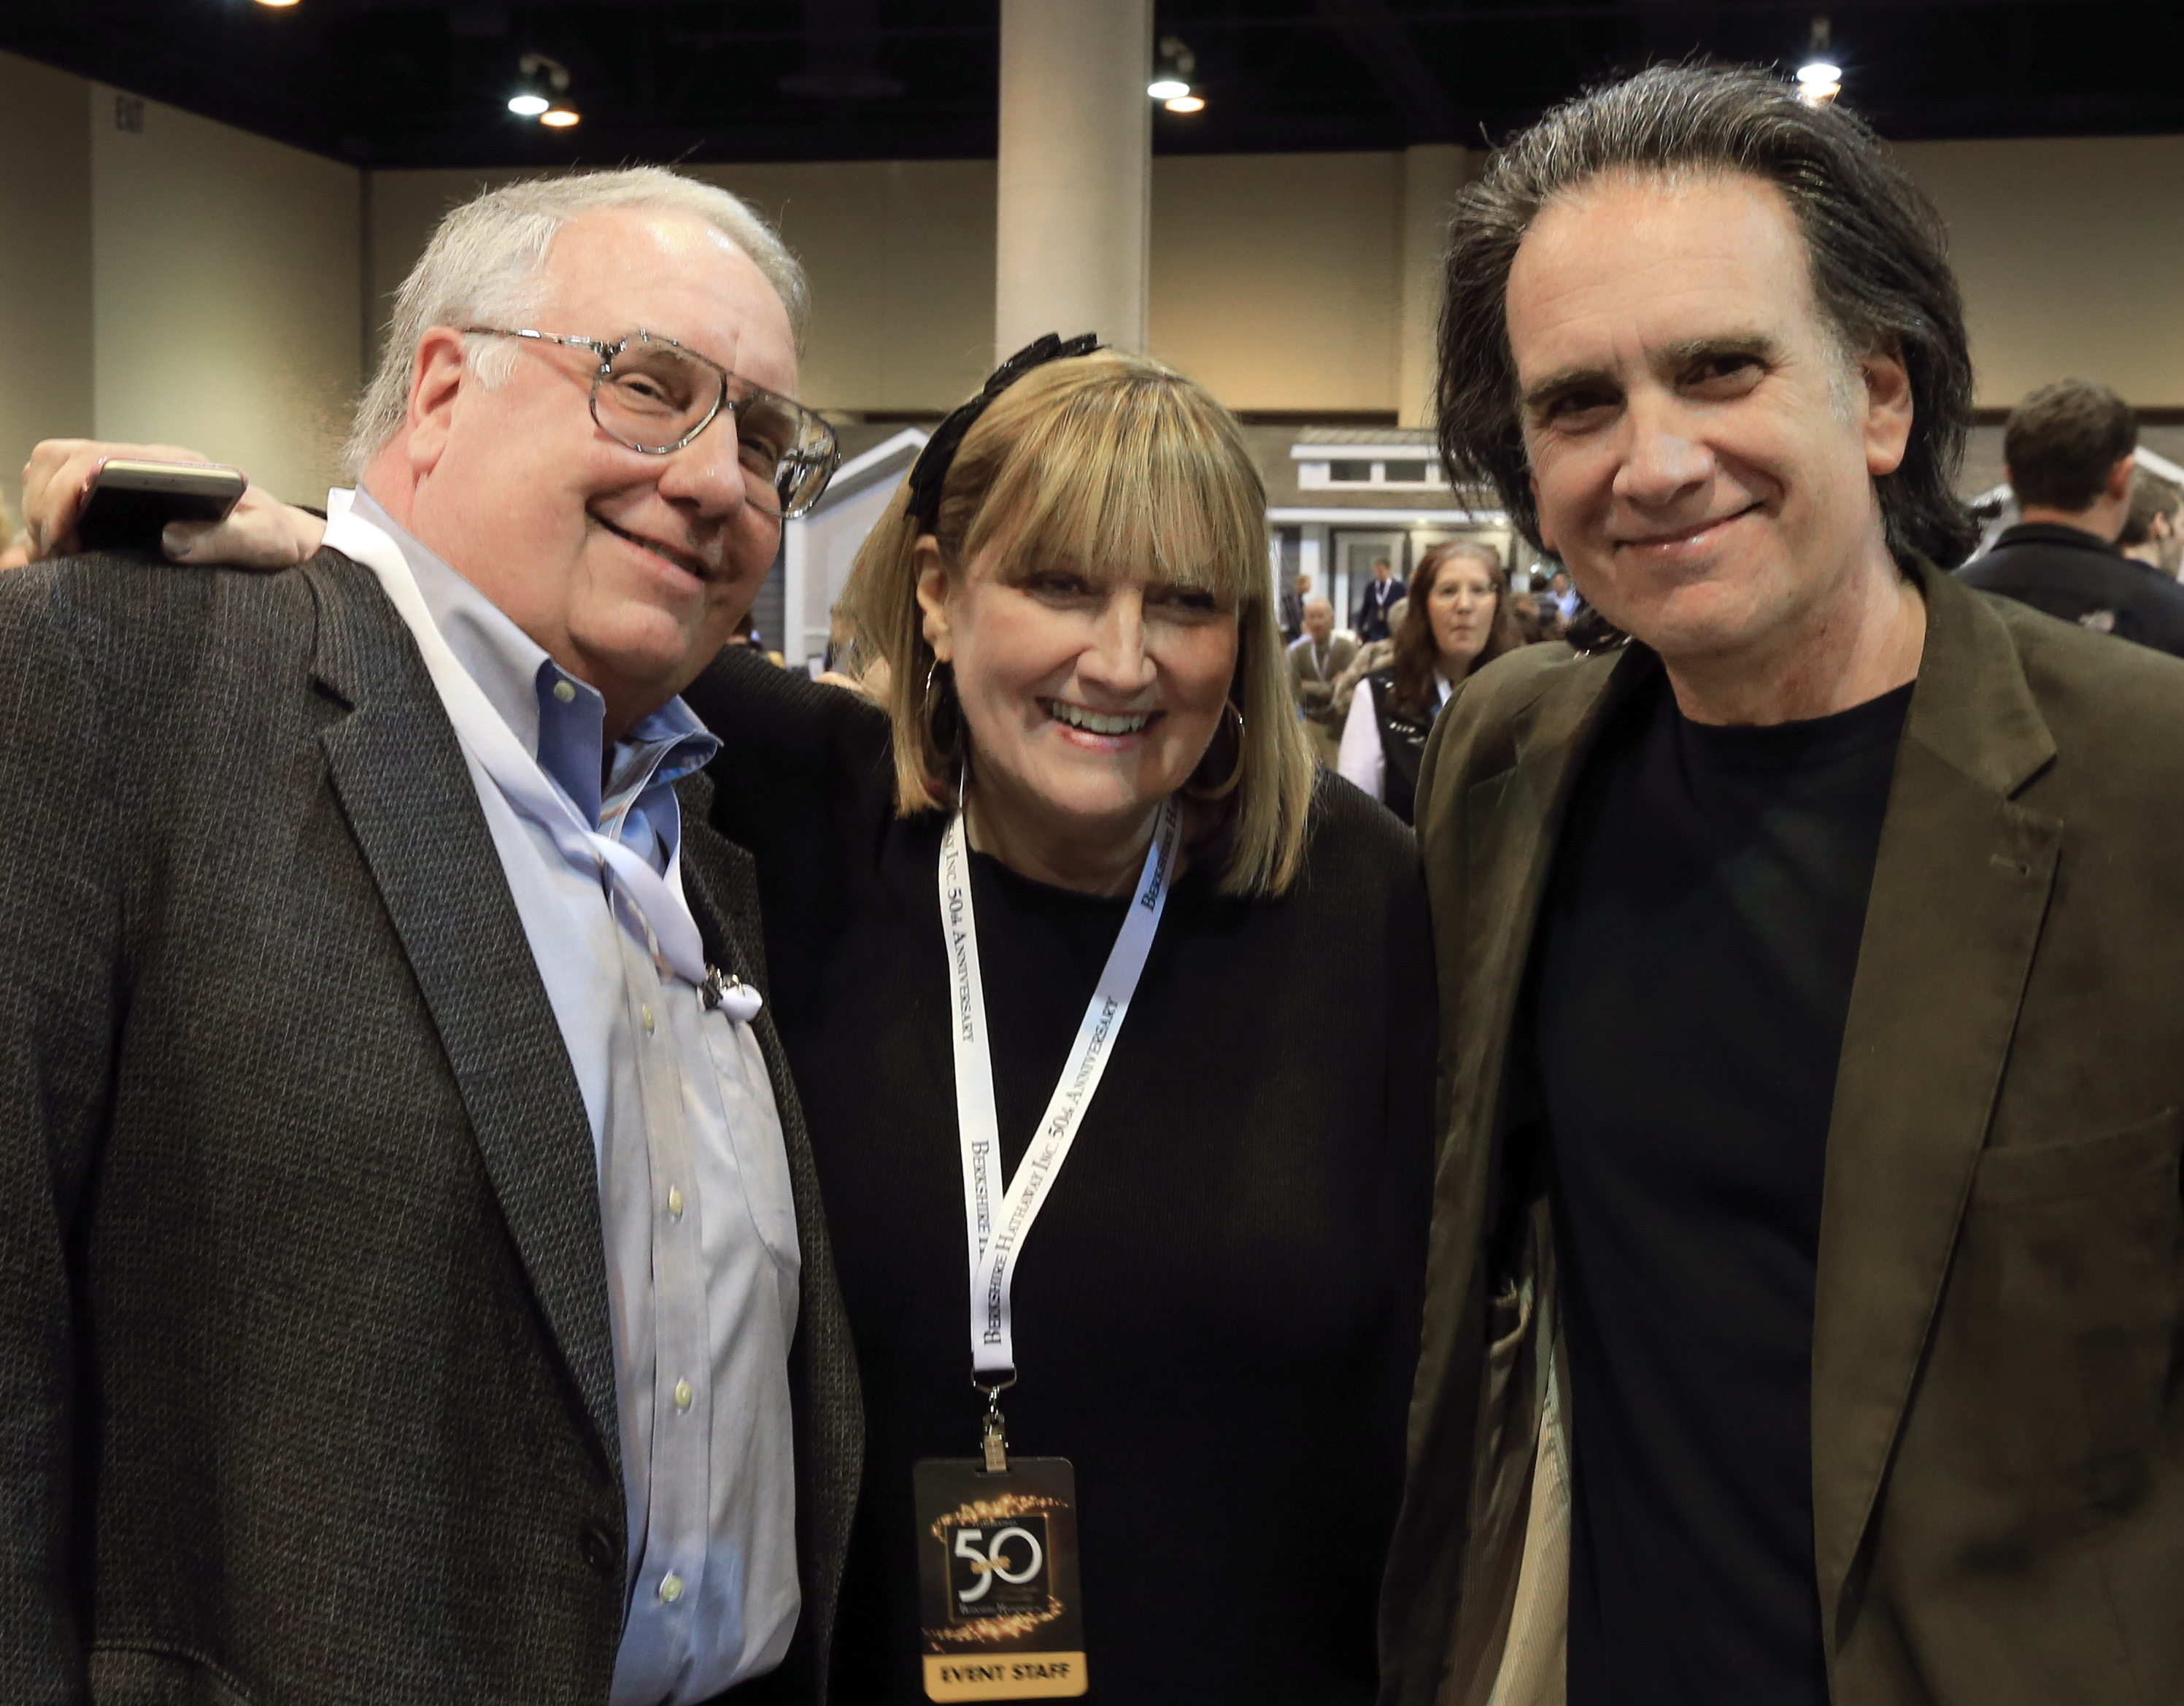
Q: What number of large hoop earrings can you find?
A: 2